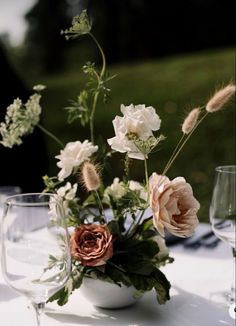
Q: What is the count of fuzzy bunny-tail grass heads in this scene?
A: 3